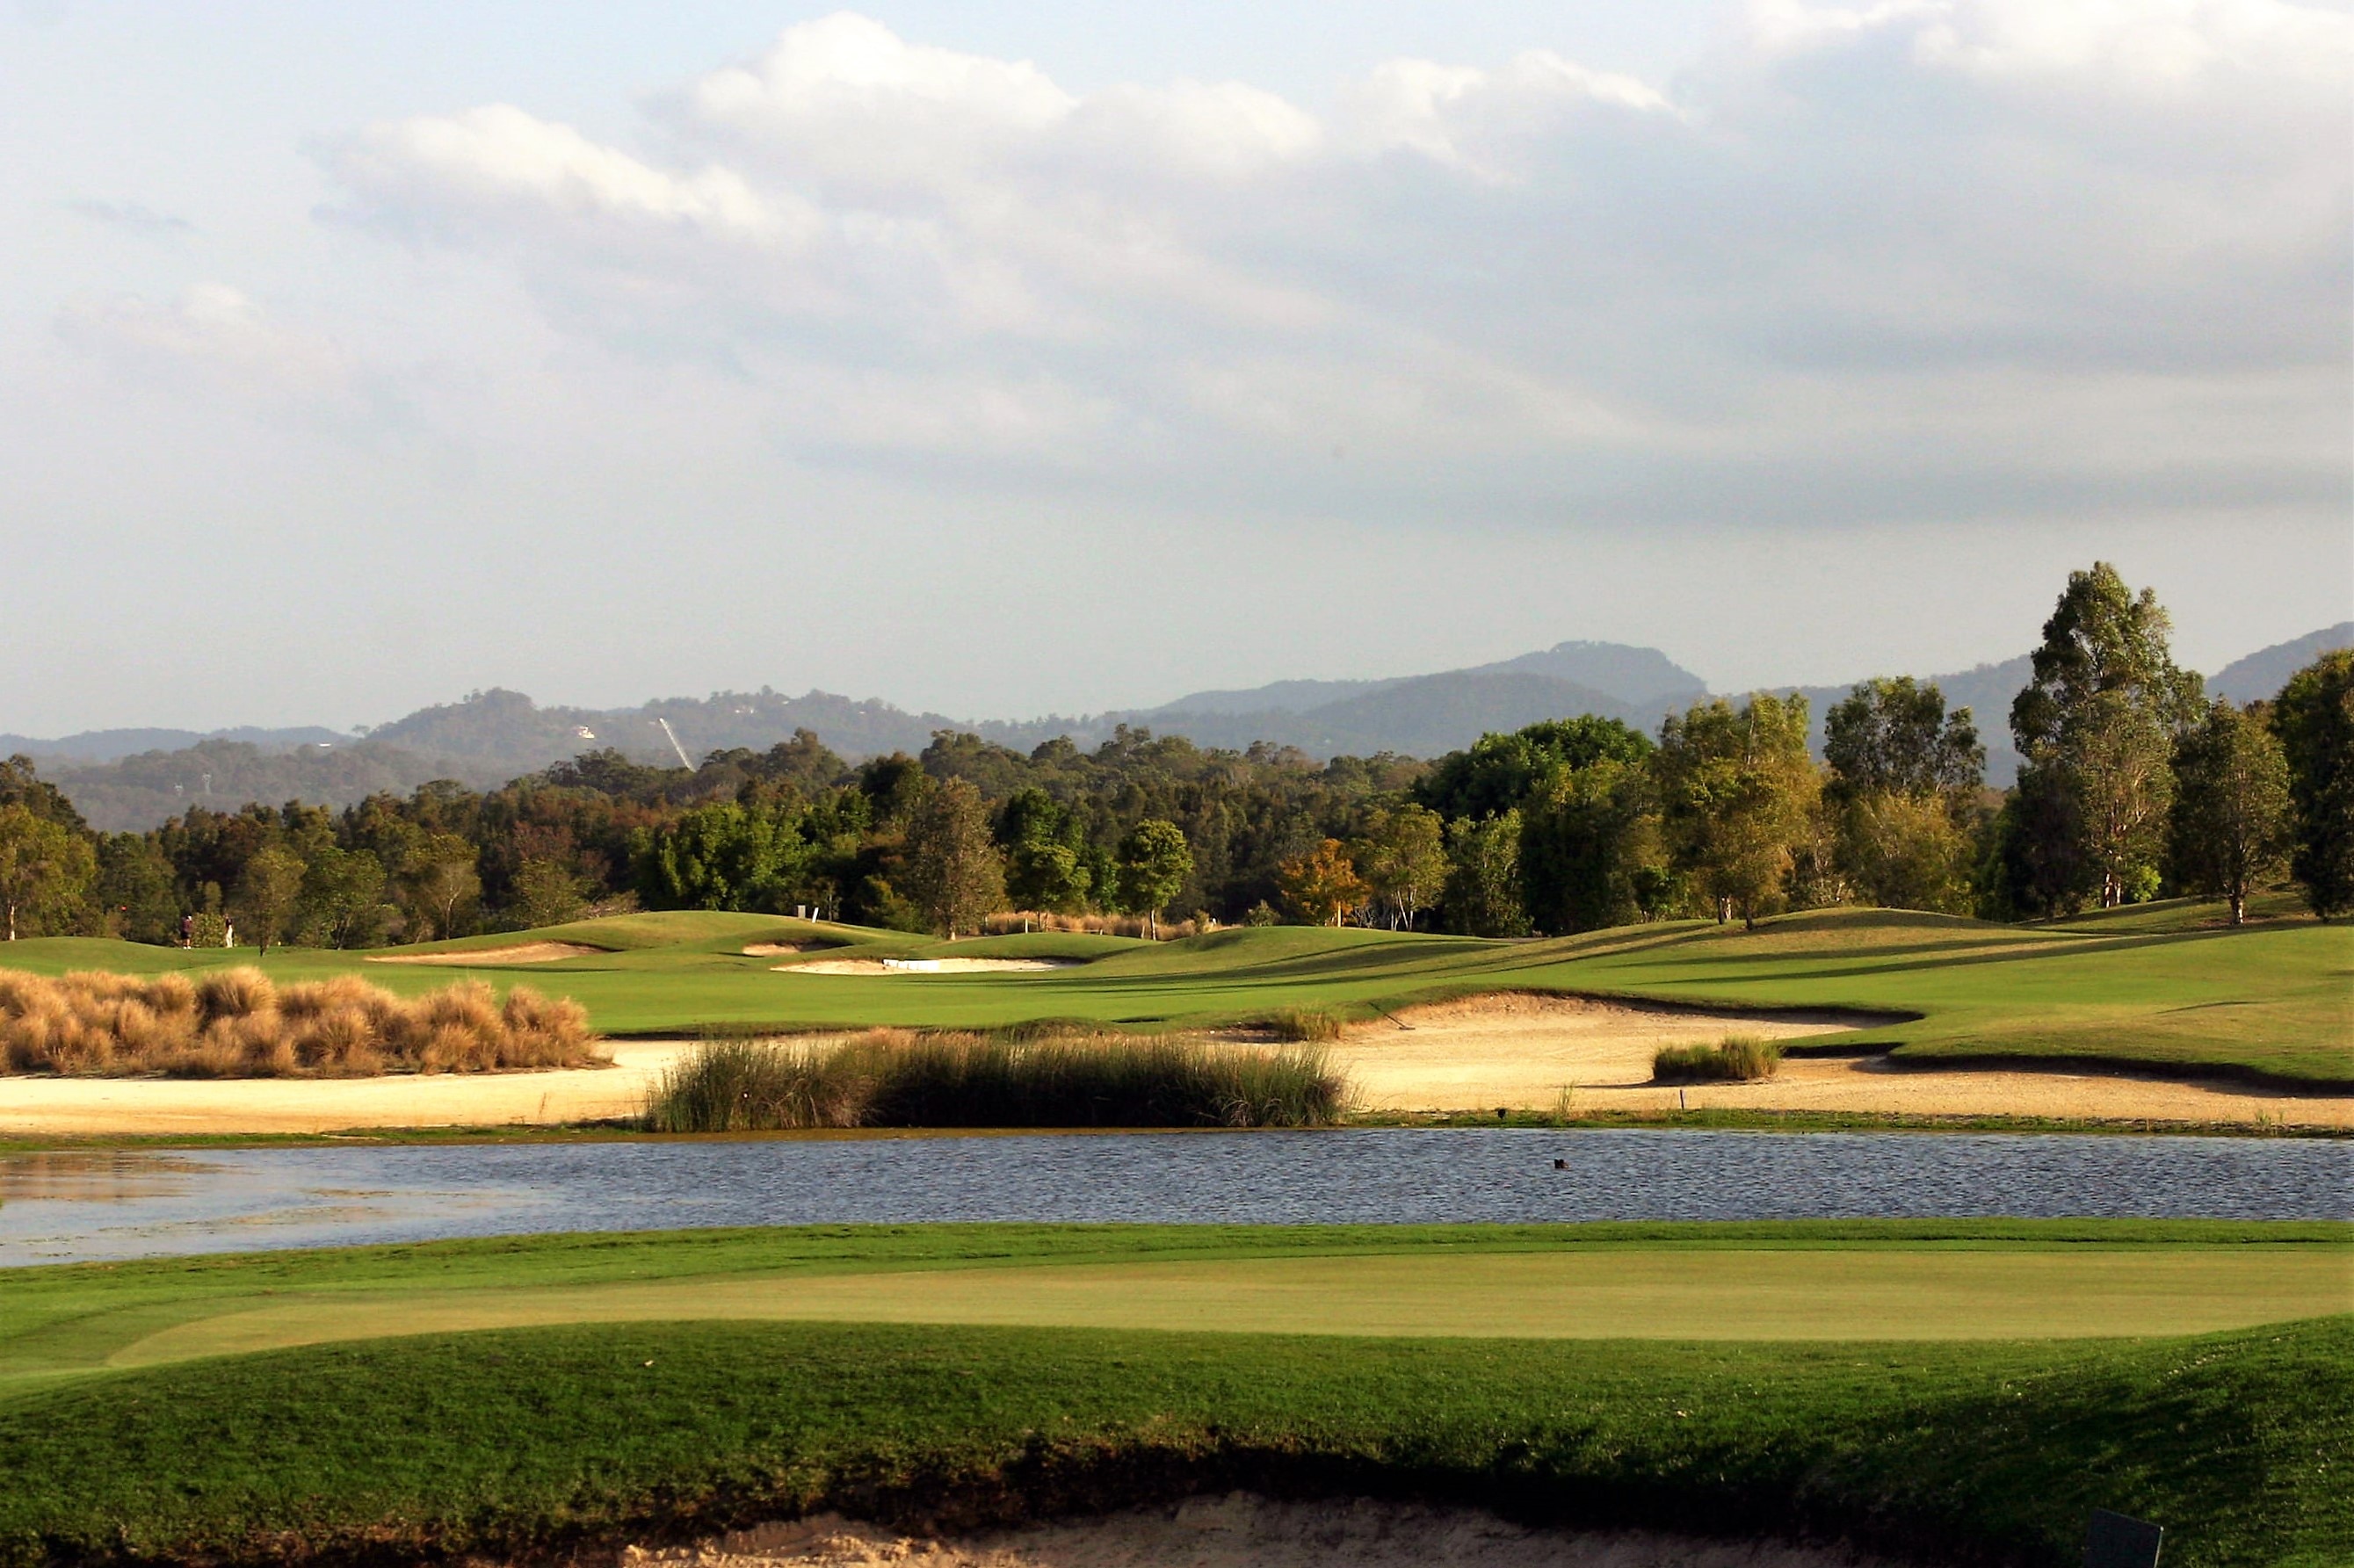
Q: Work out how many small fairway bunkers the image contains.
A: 3